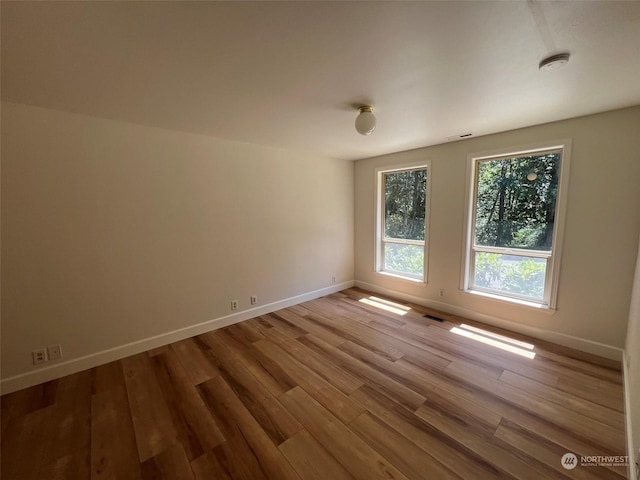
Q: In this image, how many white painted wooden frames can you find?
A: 2